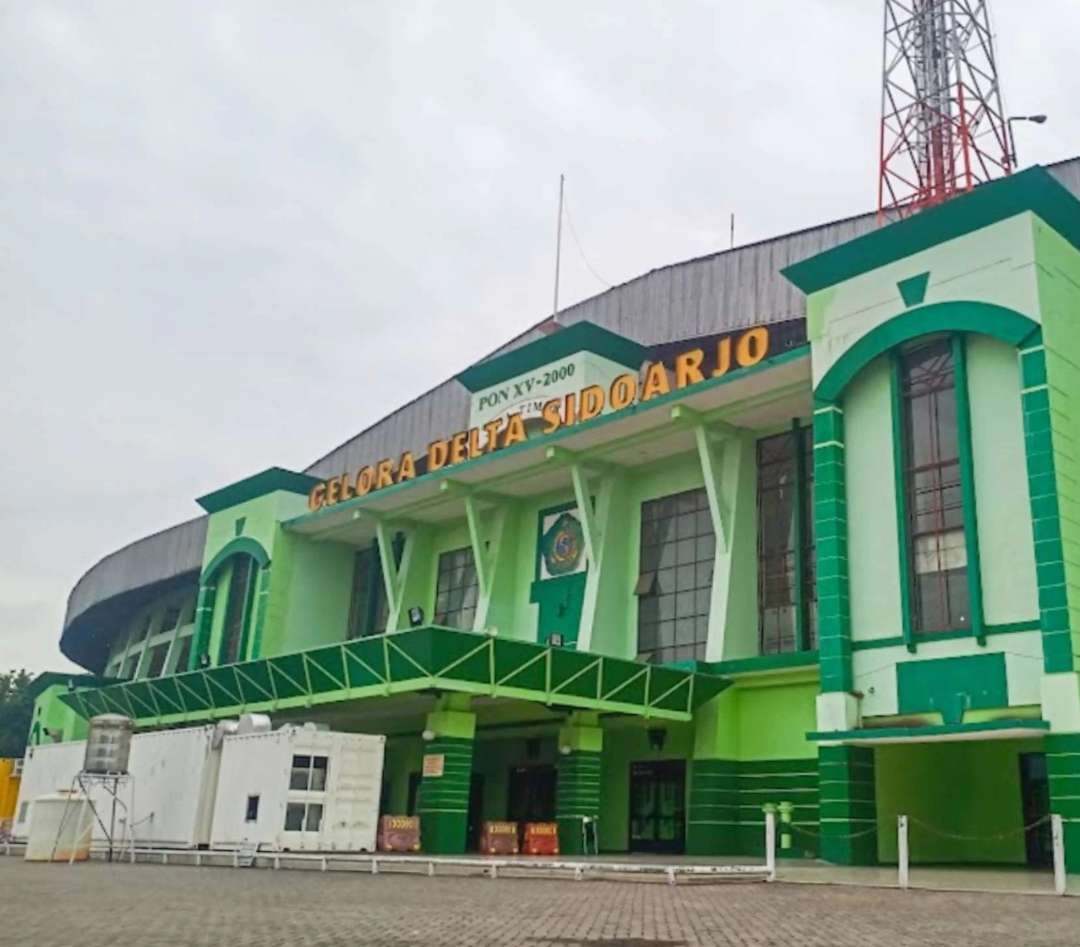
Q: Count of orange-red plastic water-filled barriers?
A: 3